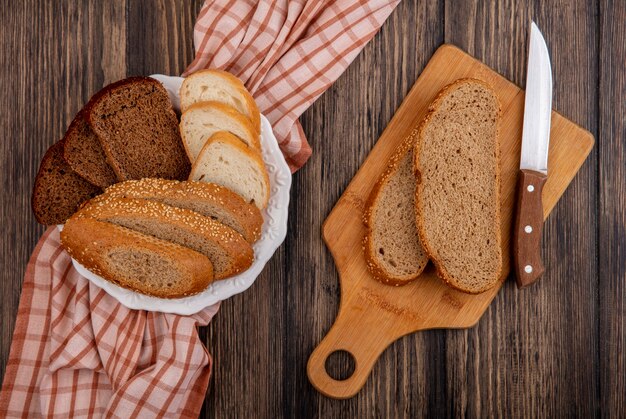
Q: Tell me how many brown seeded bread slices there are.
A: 5